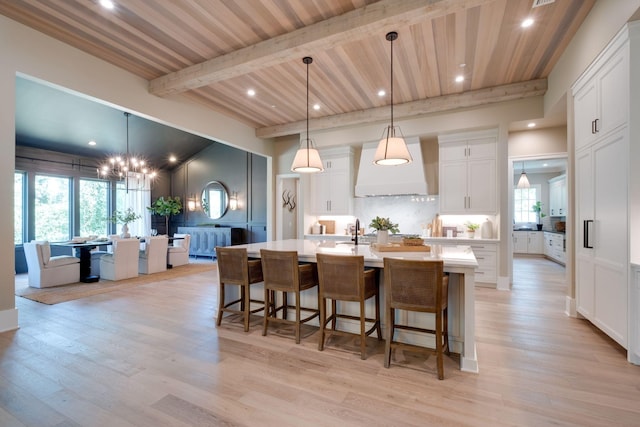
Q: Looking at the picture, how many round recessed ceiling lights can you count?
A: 10